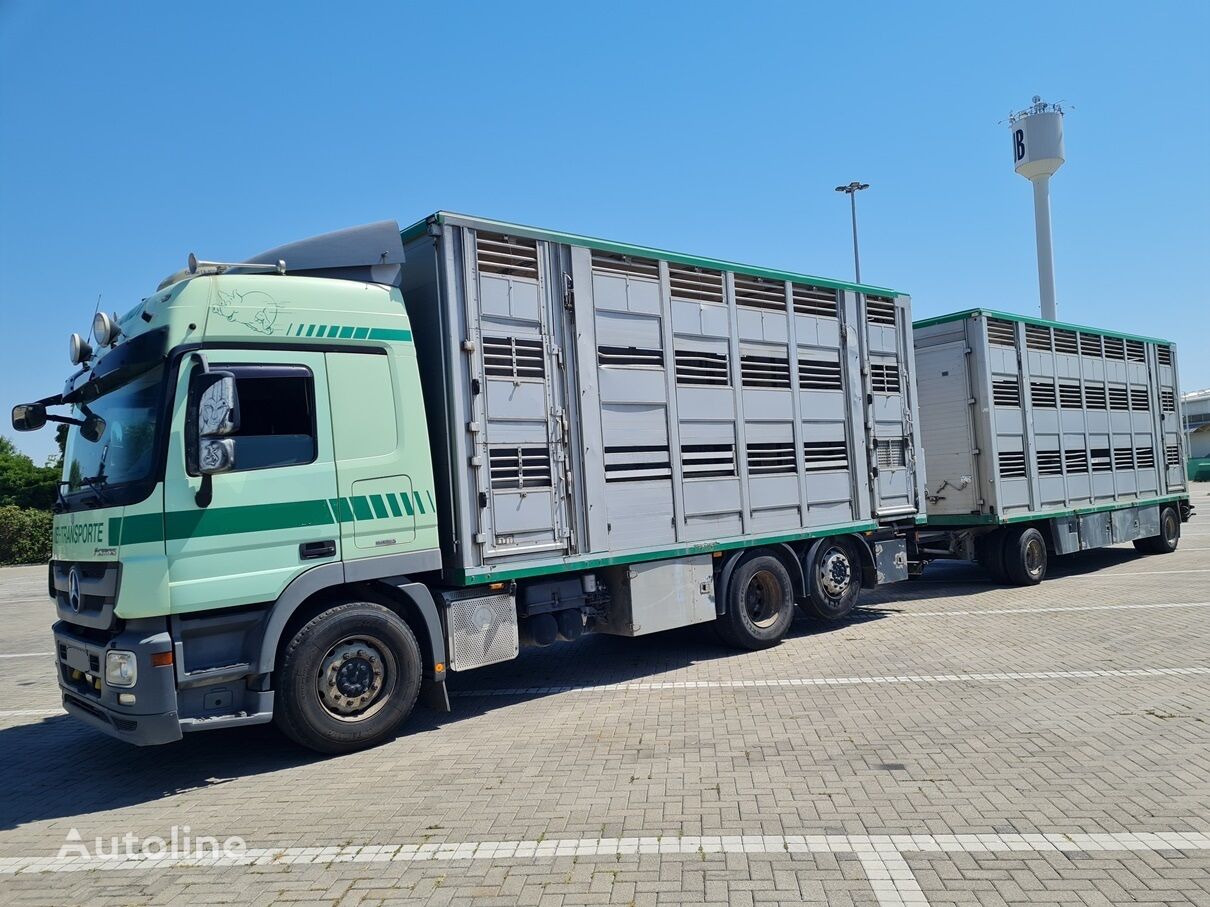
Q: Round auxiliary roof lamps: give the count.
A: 2